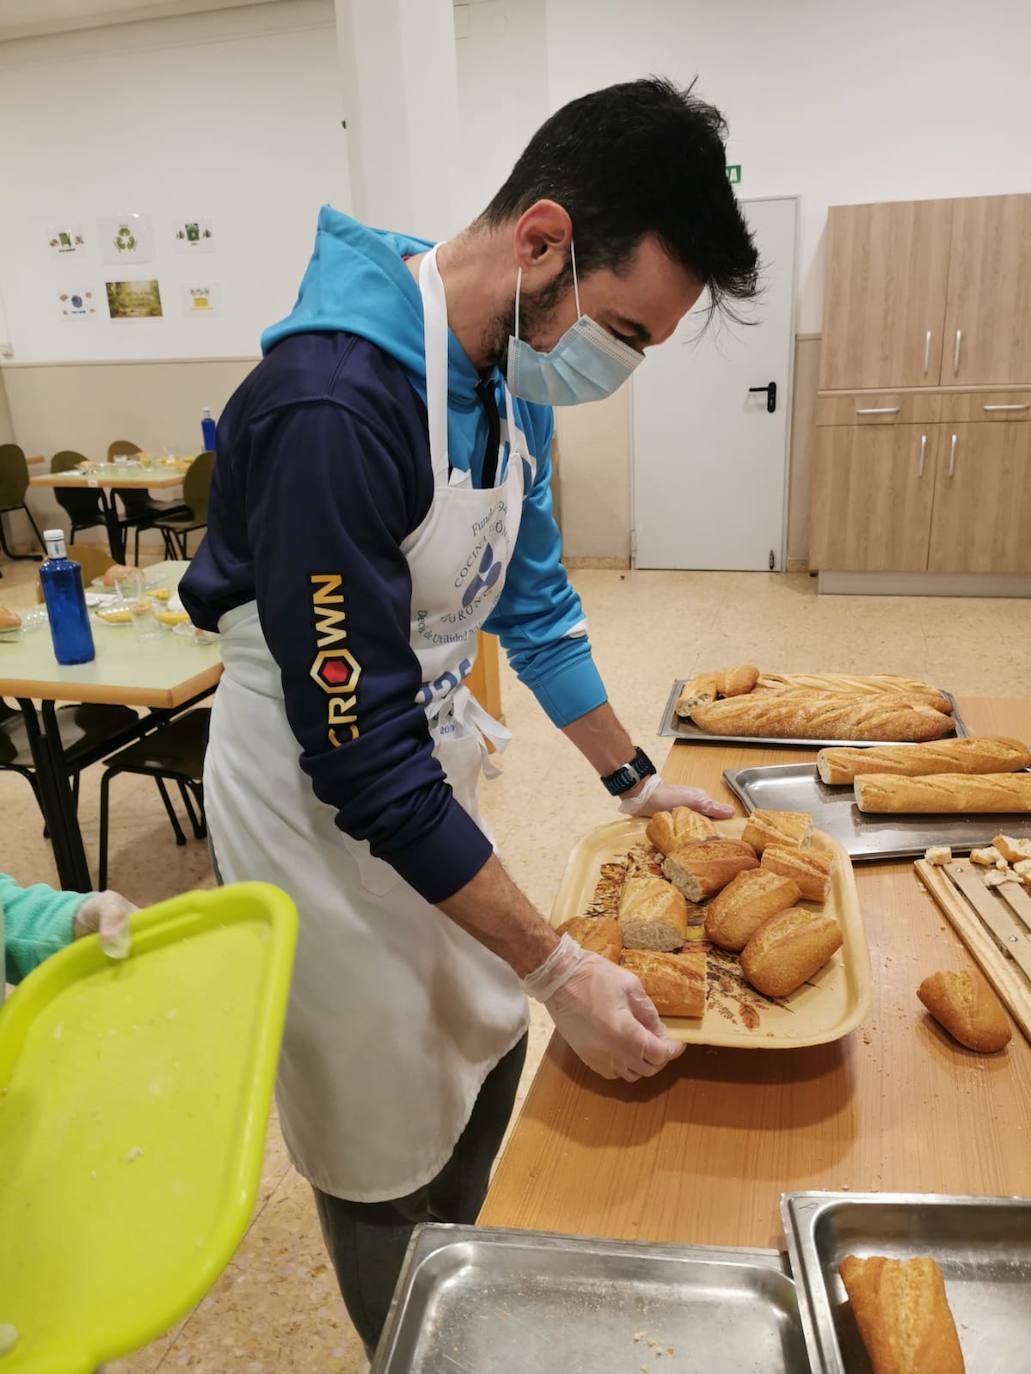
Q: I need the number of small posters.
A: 6